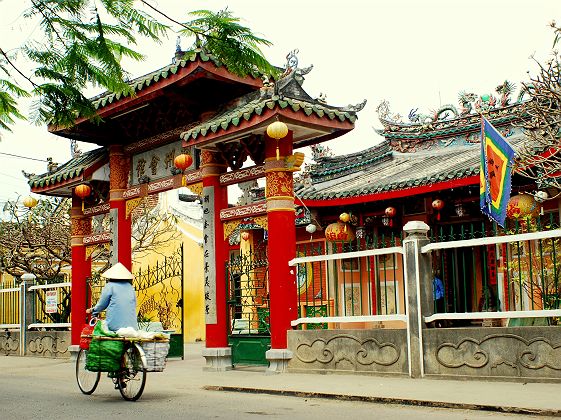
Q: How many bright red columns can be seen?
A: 4